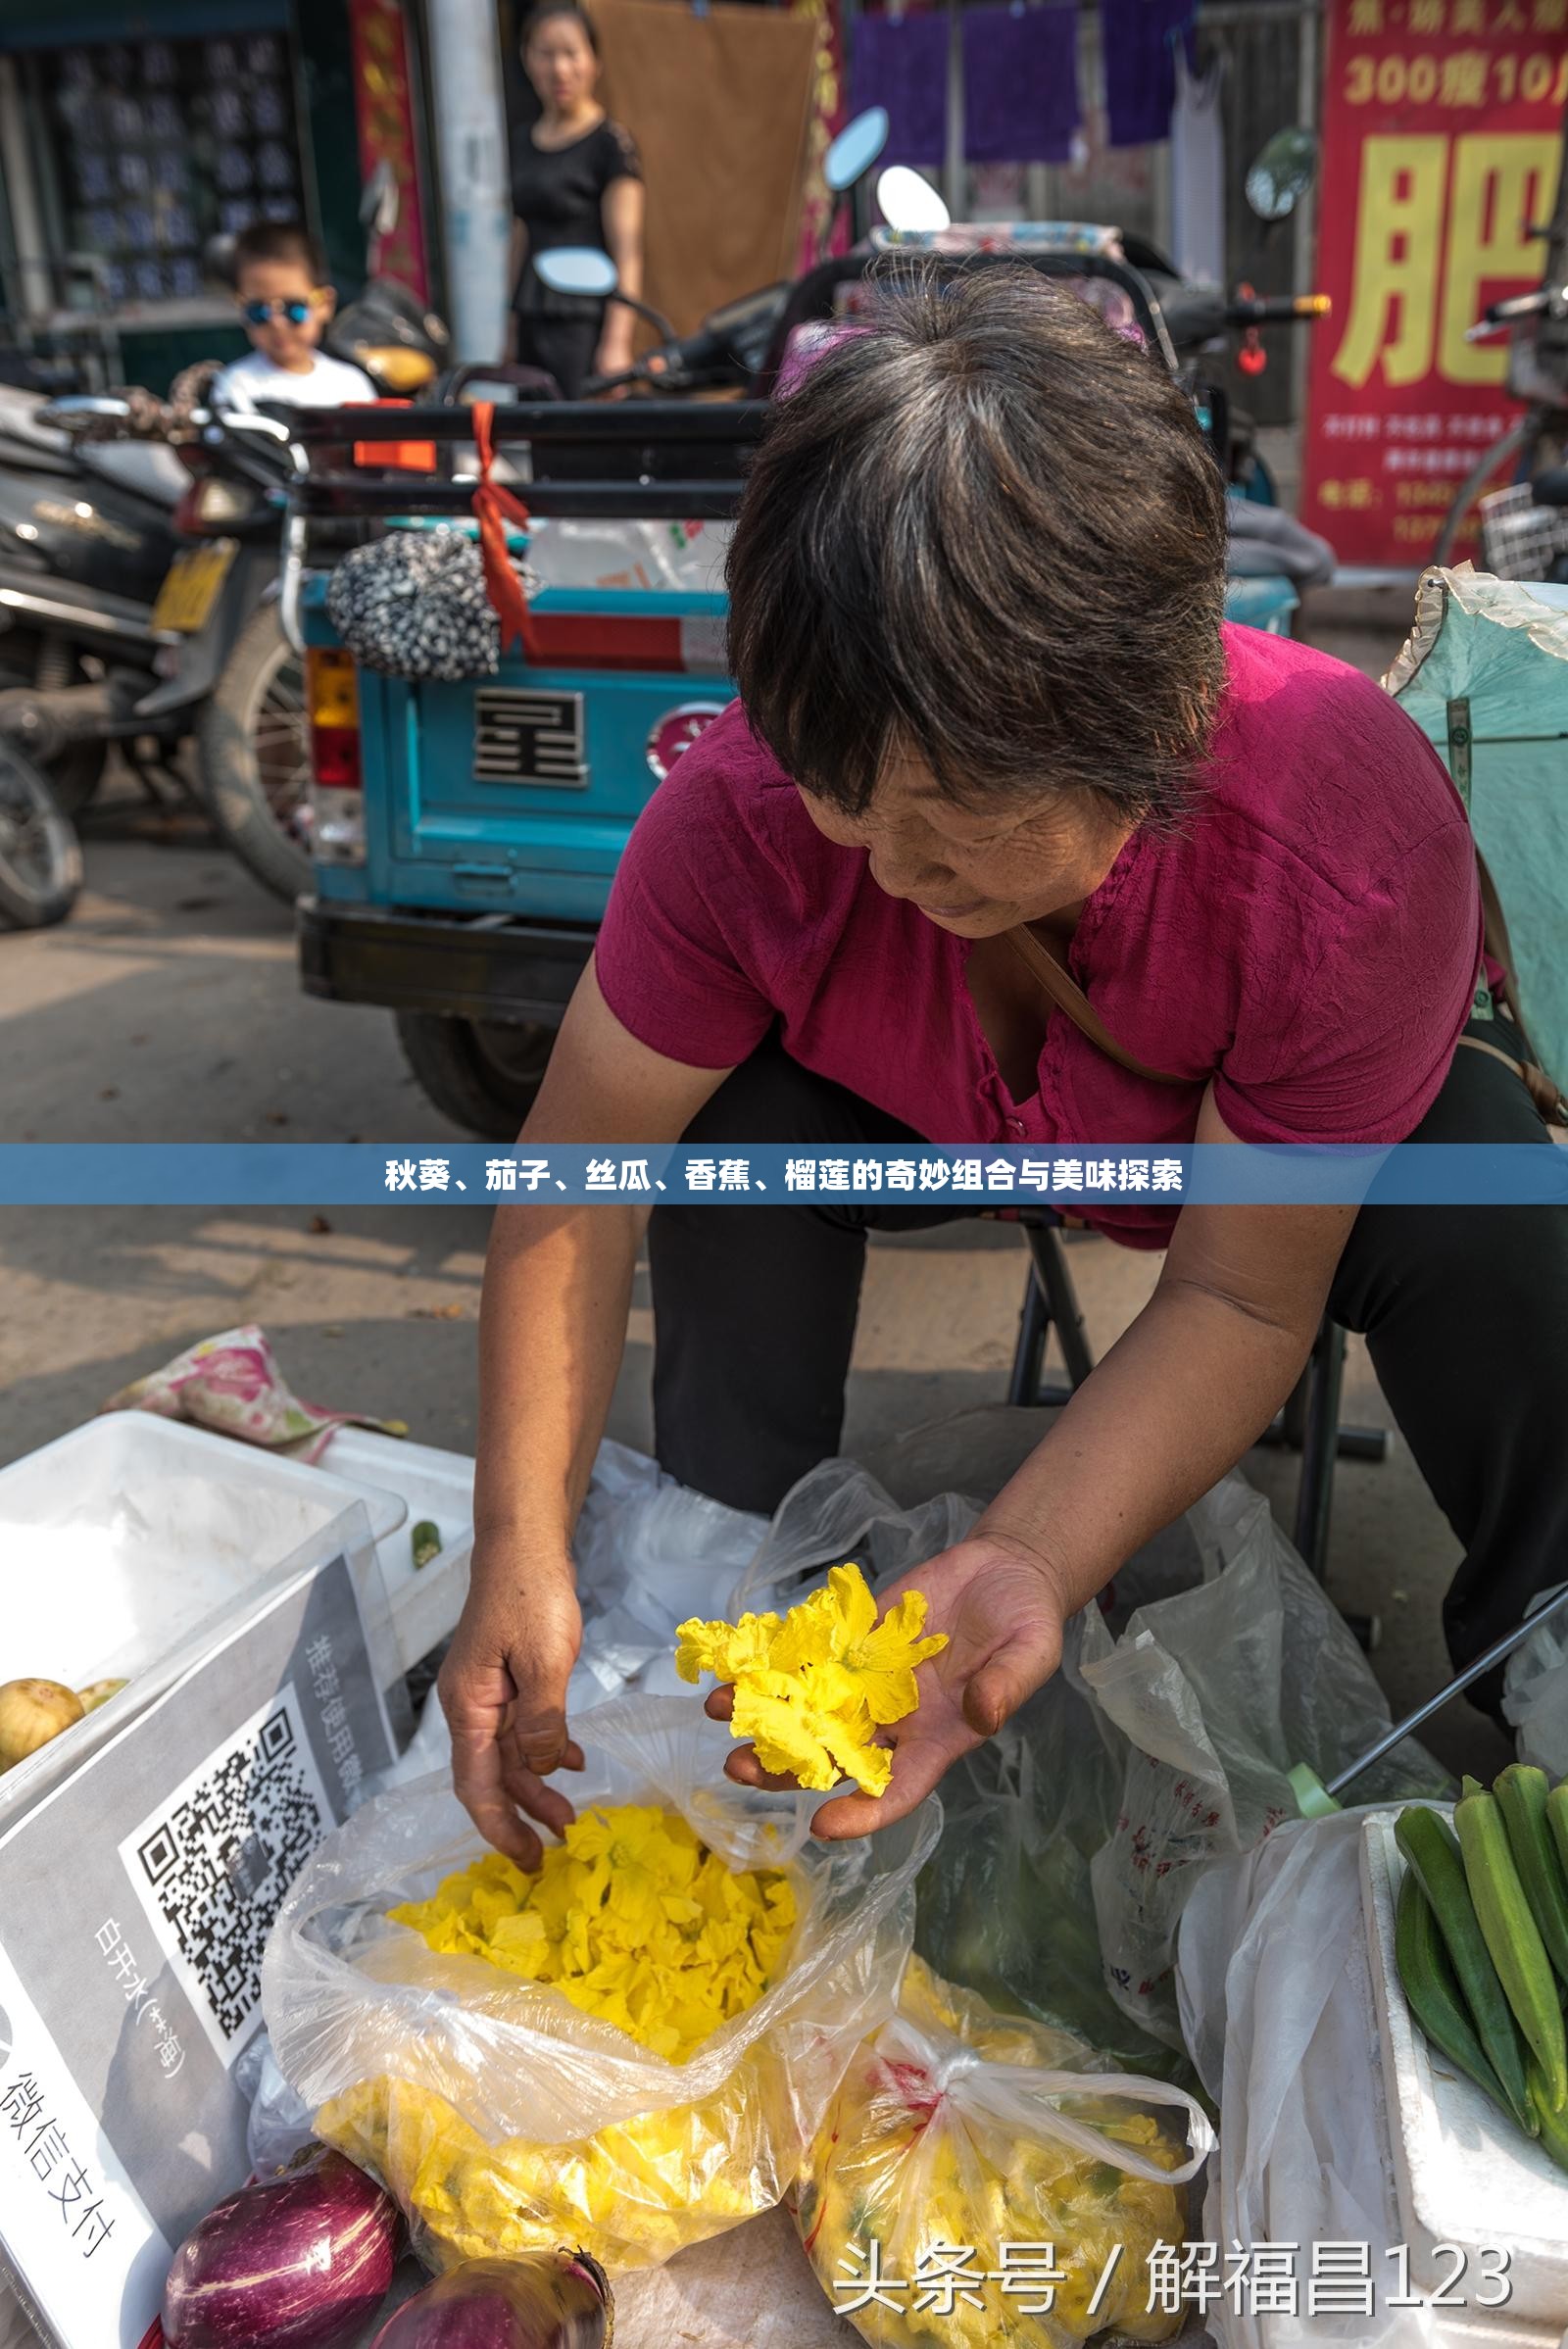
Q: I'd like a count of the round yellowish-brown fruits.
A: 2